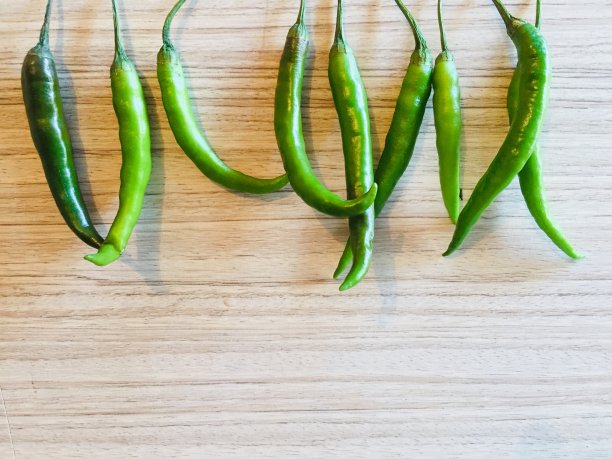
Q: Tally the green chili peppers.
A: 9